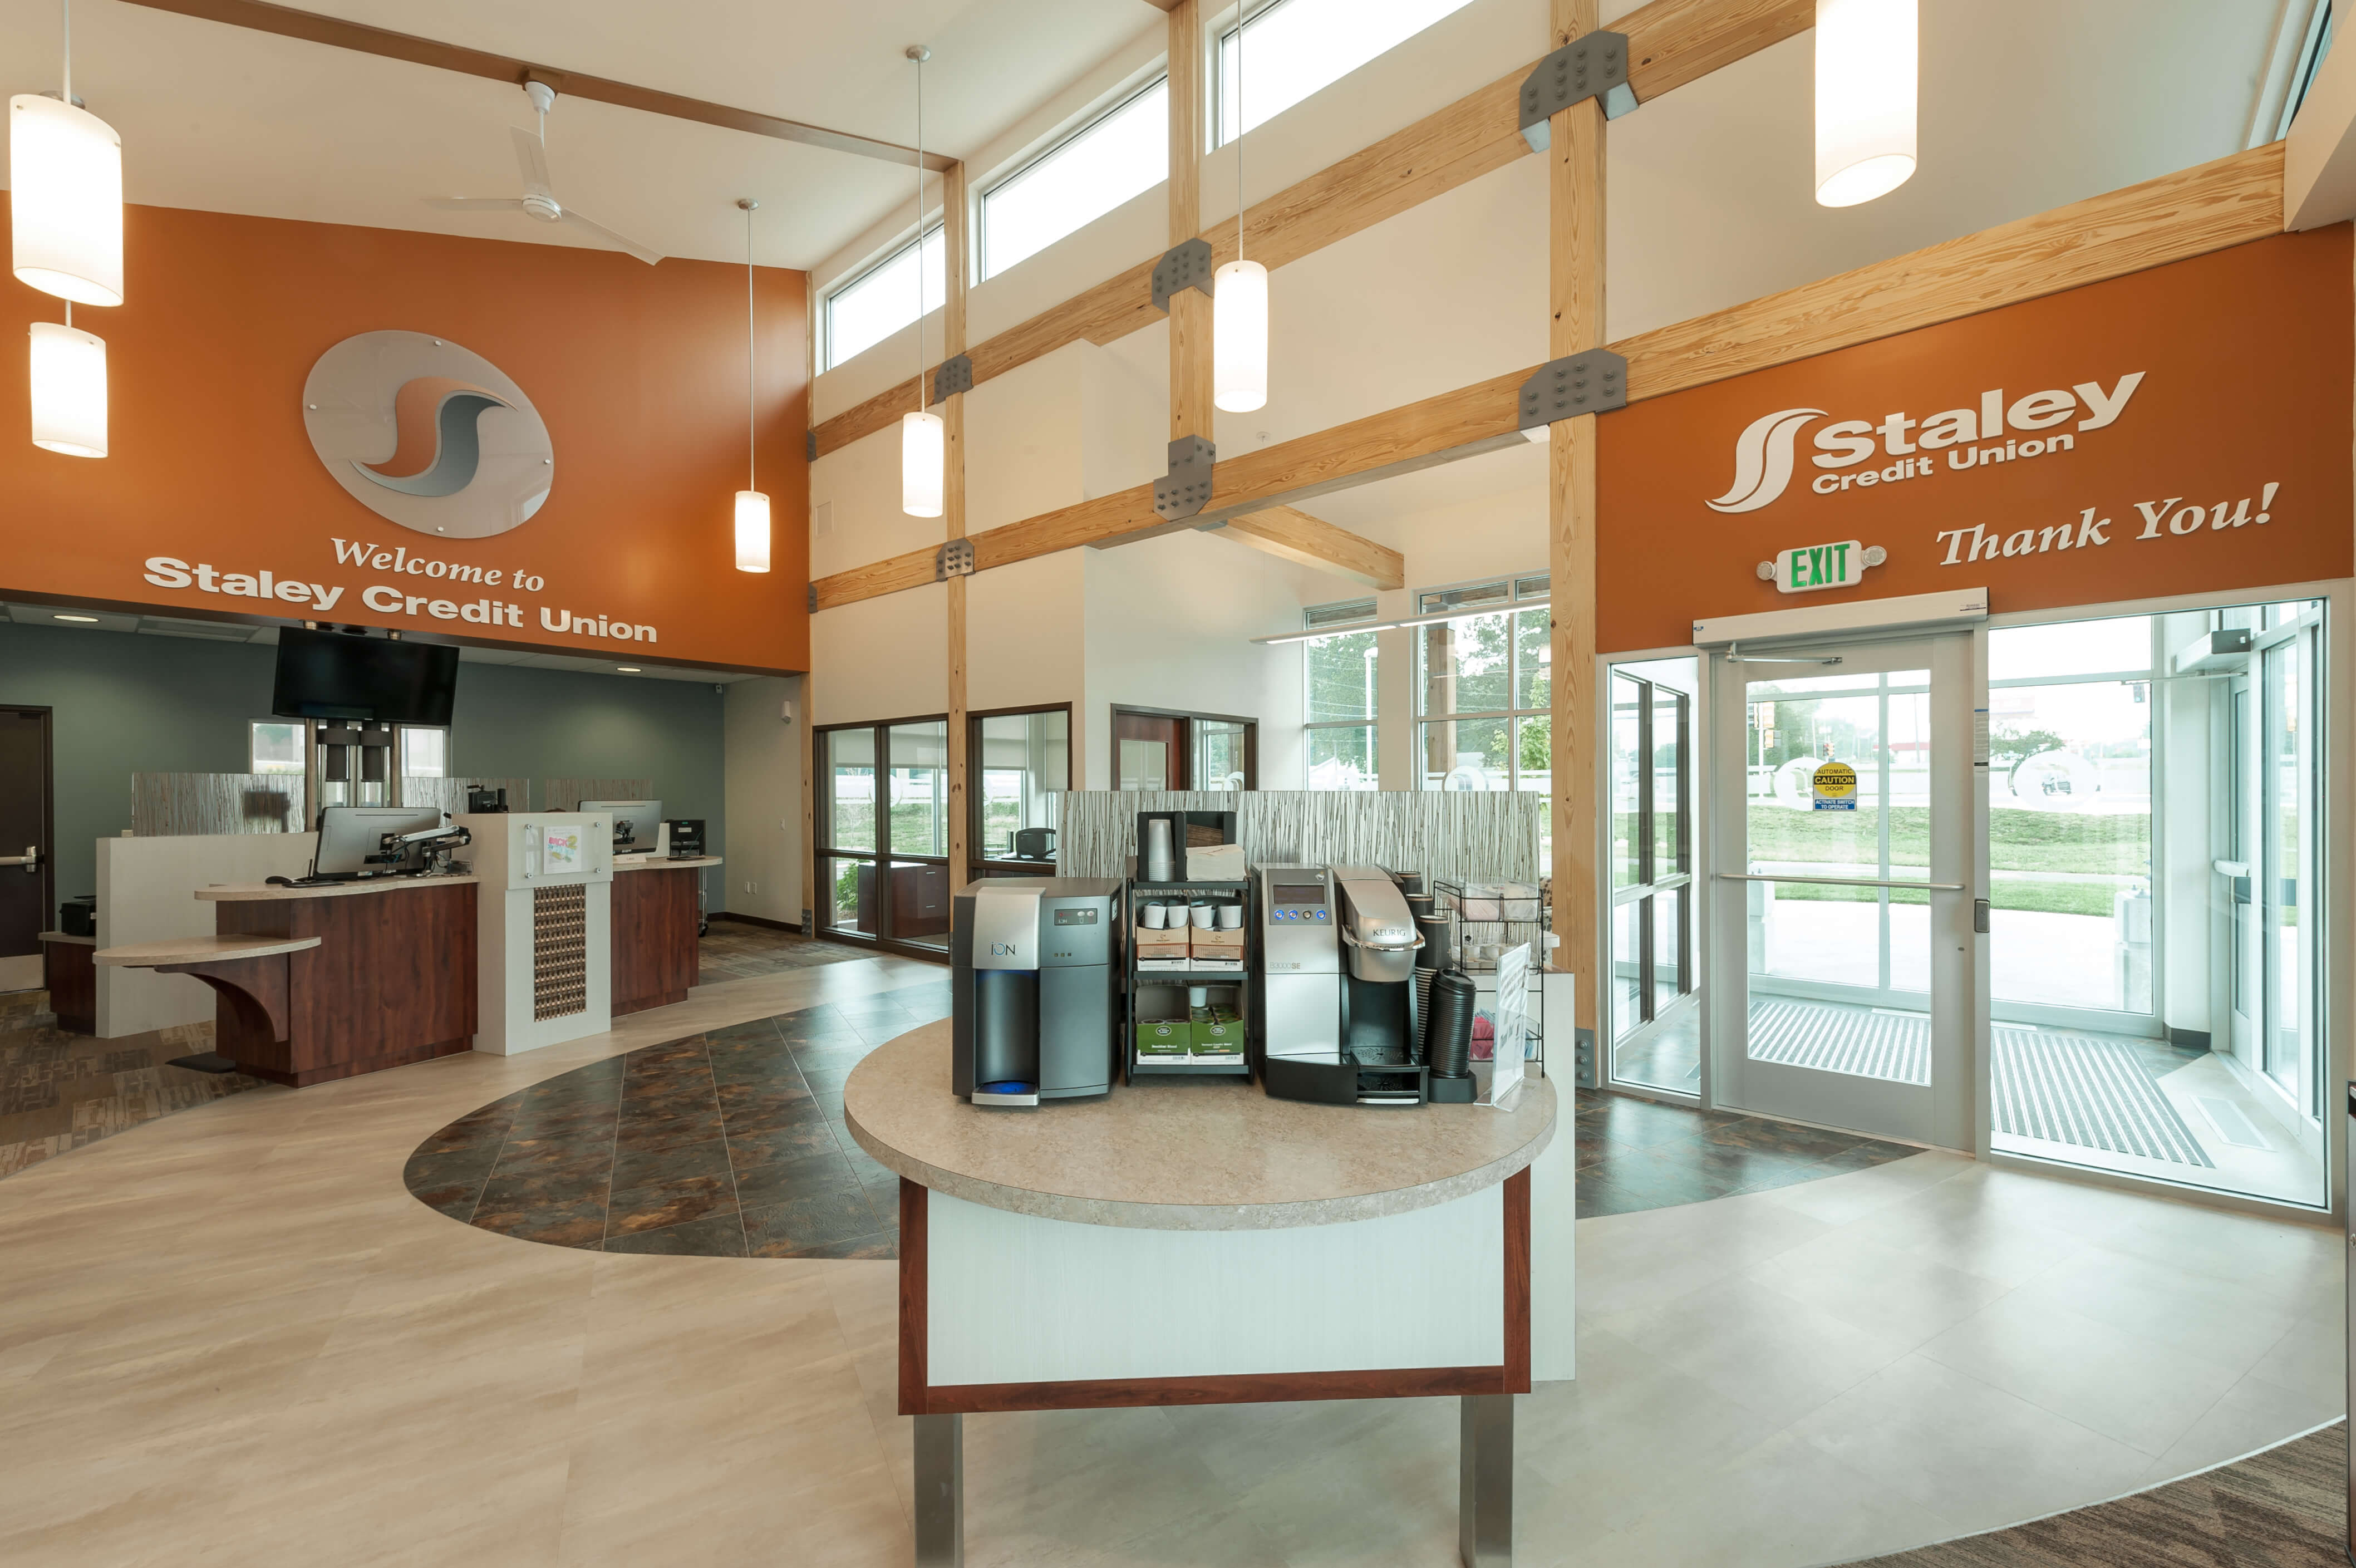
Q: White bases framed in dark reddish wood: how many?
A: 1